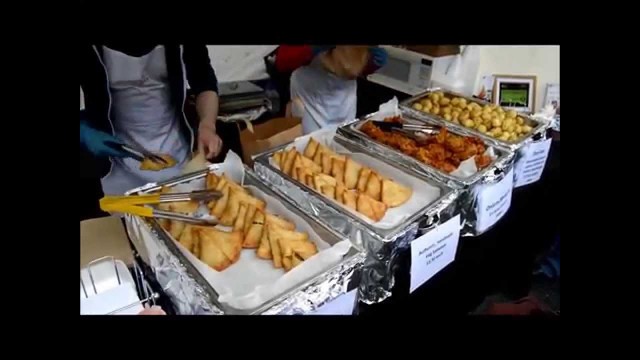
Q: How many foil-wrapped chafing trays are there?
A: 4